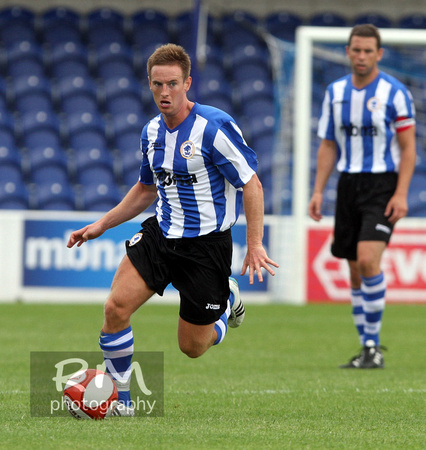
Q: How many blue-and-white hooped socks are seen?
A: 4